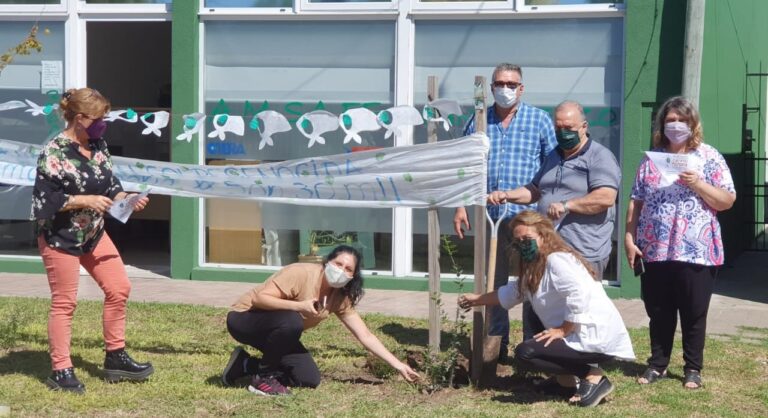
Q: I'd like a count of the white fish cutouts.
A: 11